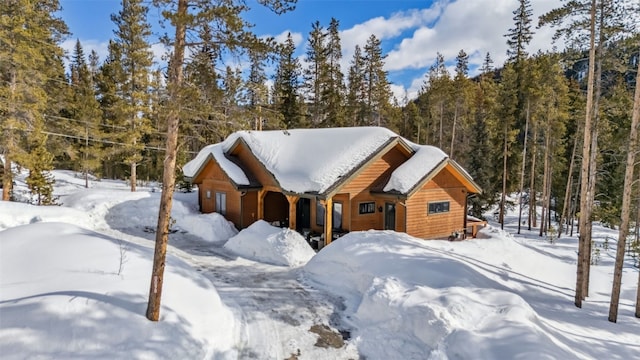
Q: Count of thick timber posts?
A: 3